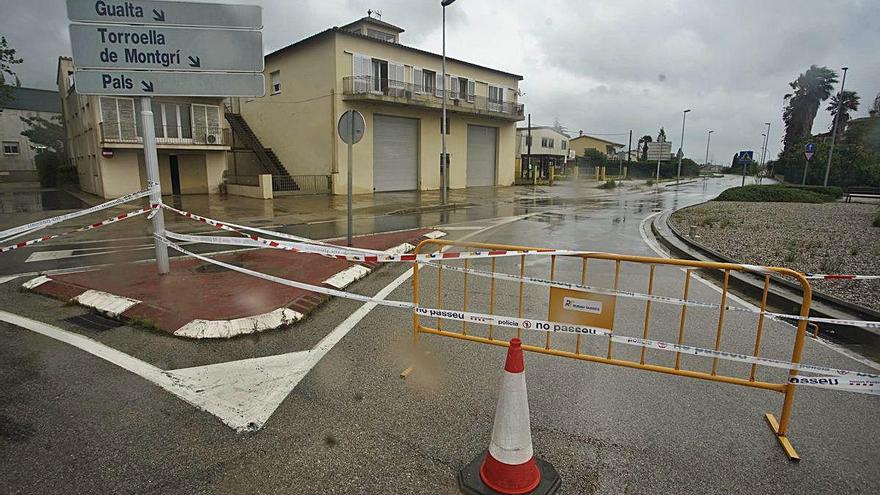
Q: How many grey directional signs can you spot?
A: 3